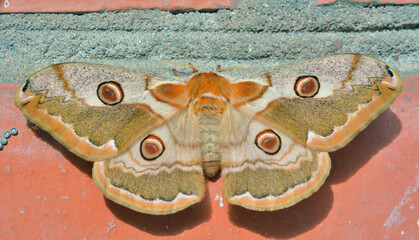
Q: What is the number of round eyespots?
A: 4